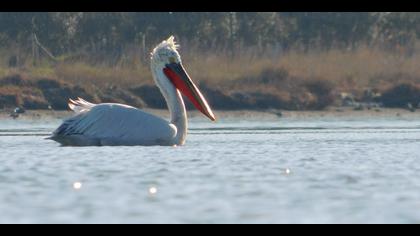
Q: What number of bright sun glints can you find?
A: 3